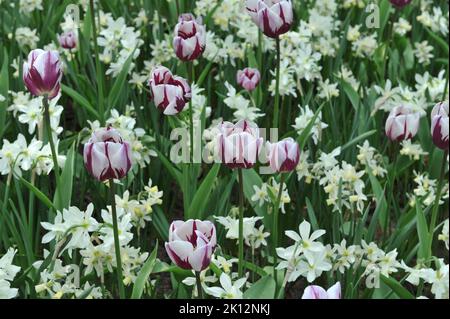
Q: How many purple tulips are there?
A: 14